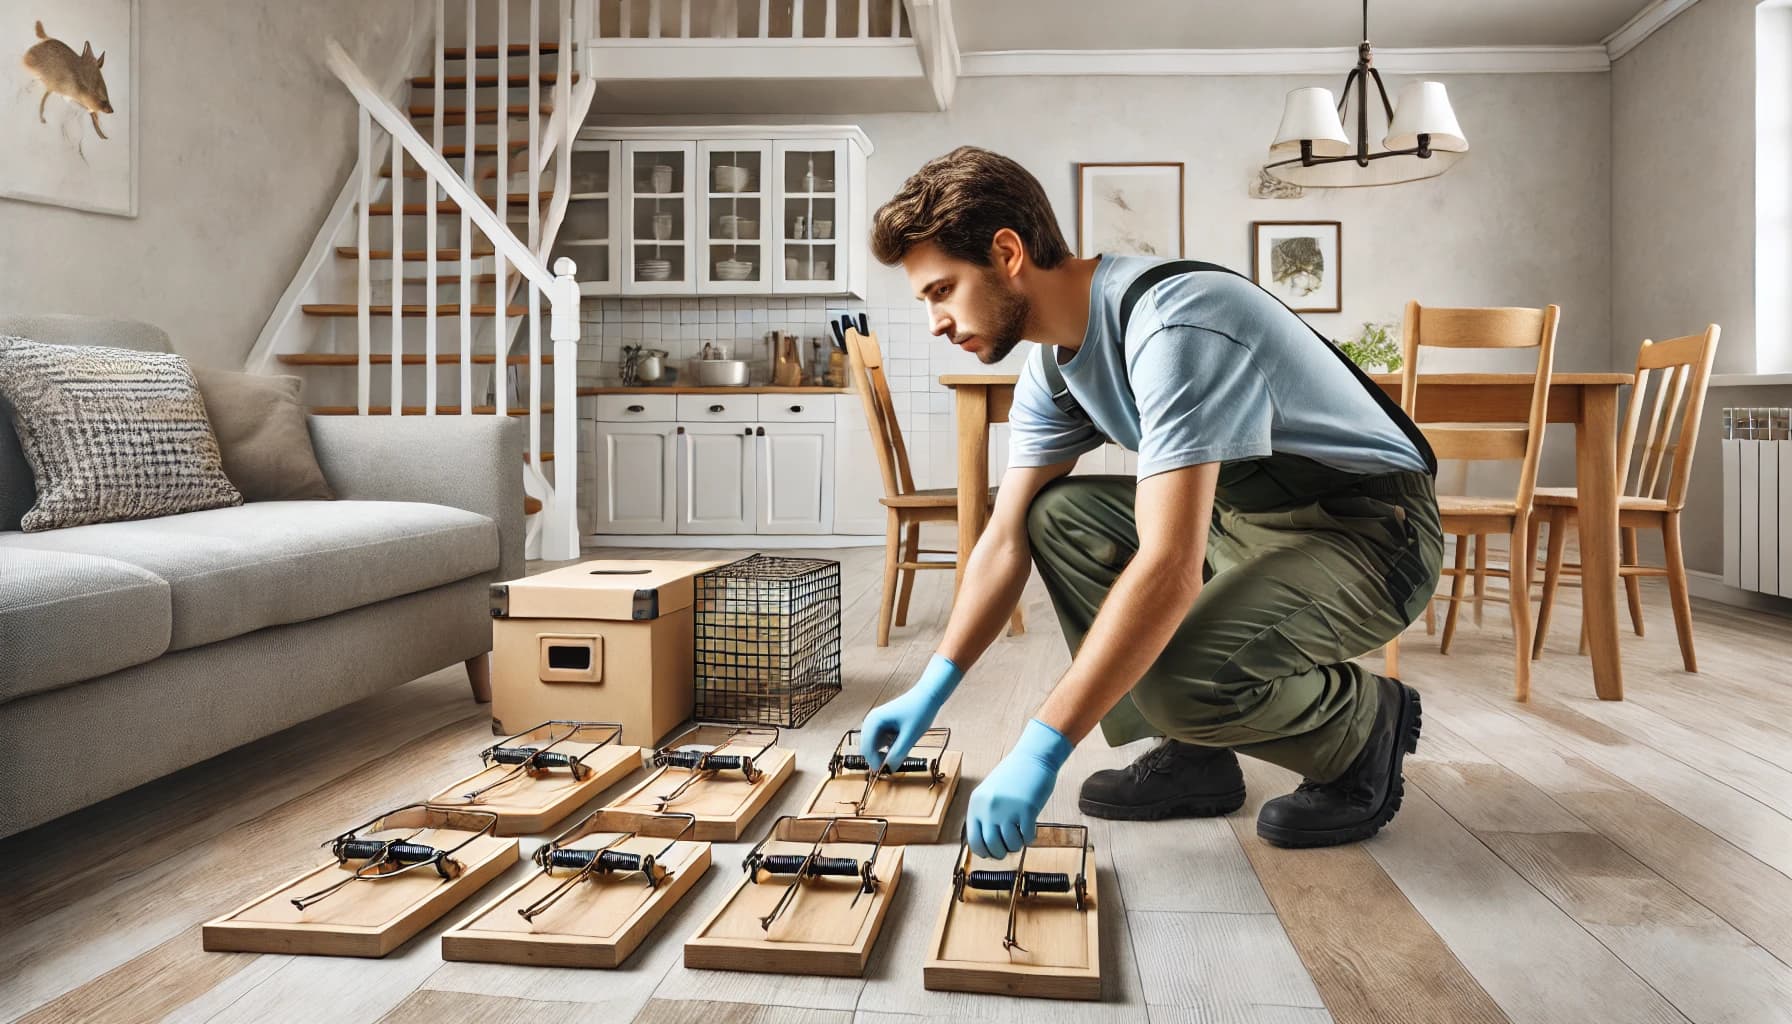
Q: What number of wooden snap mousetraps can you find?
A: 7